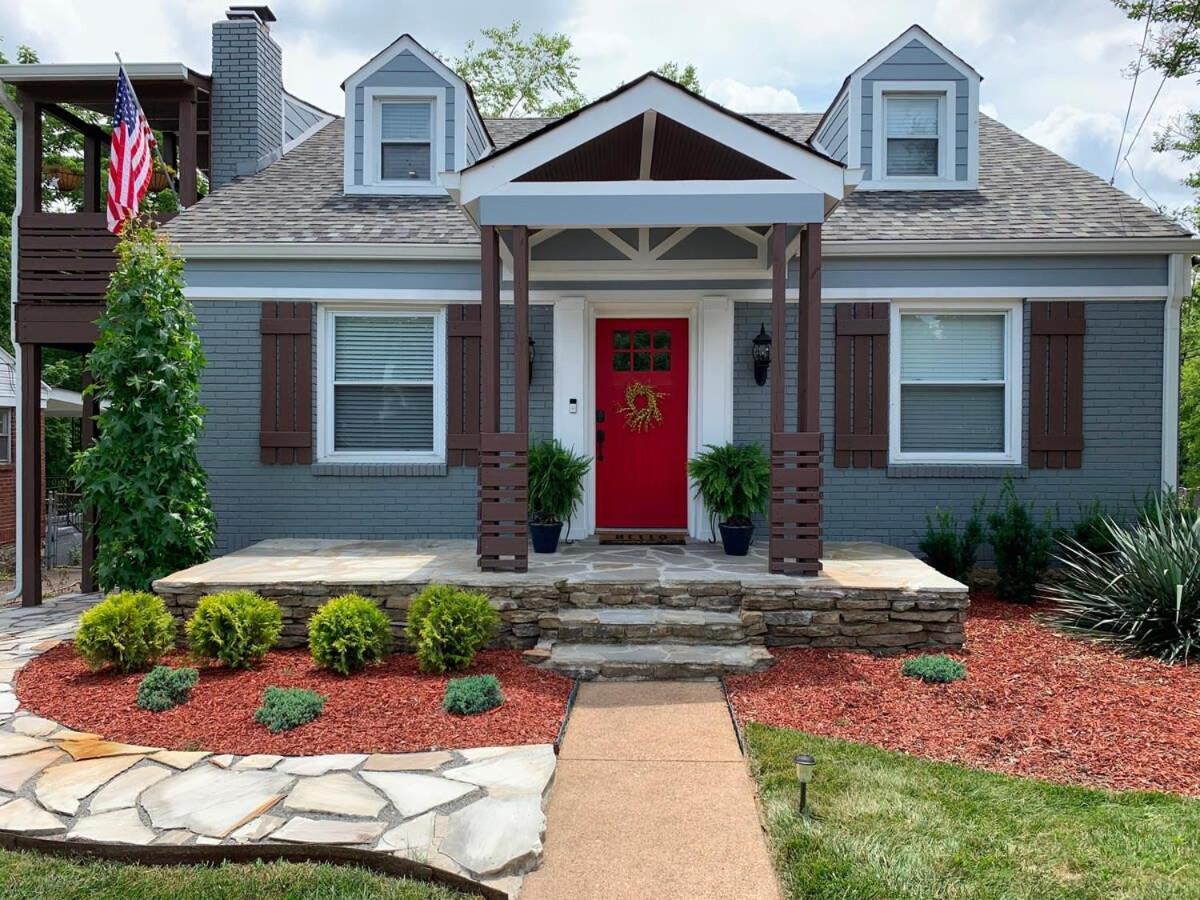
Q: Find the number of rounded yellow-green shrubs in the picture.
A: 4